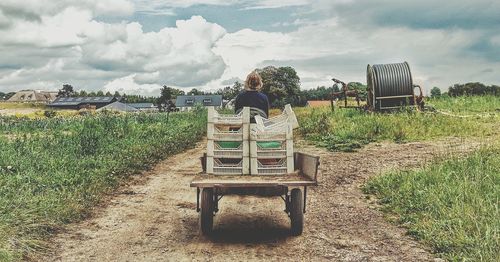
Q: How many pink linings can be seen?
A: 0